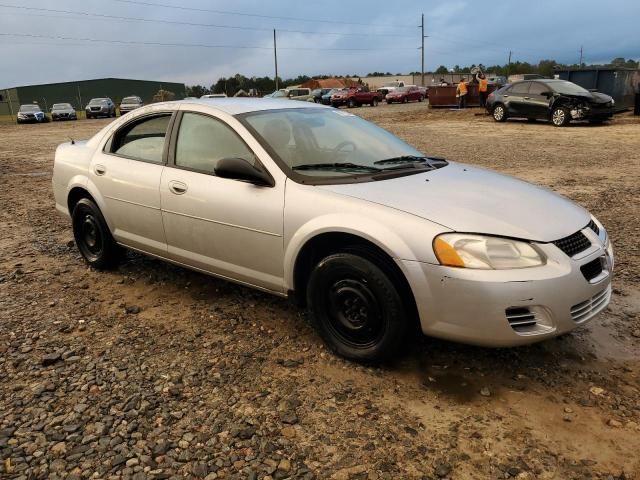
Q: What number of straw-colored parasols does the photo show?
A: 0